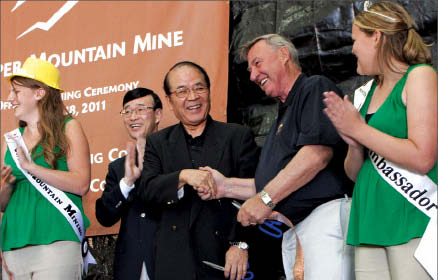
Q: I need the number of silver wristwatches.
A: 2